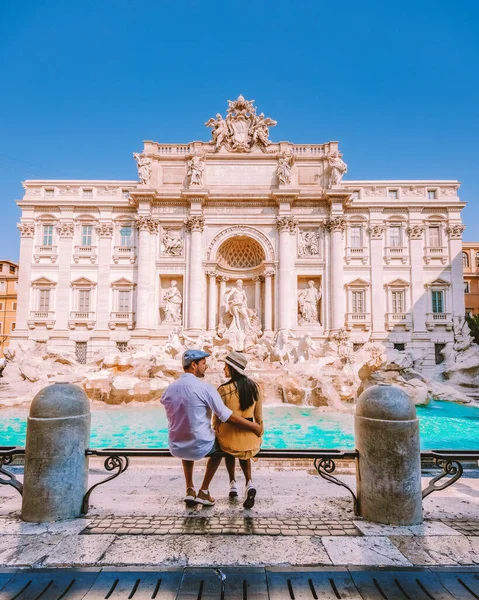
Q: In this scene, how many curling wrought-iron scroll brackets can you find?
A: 4